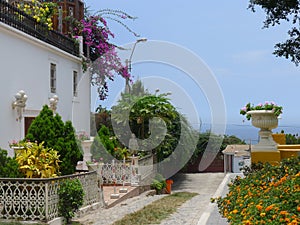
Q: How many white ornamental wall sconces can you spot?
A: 2